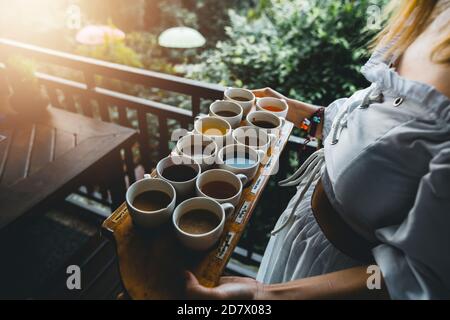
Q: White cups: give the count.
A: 12